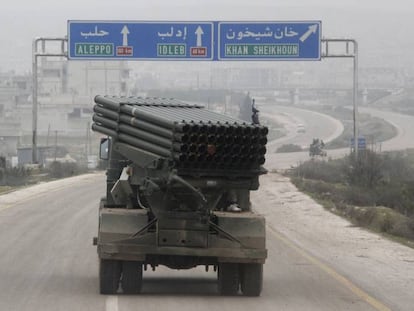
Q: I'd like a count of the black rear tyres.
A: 4